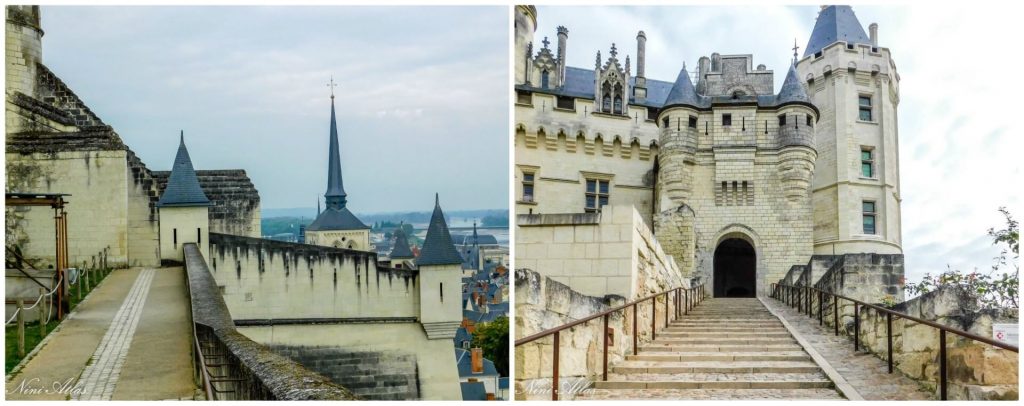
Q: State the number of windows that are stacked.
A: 3